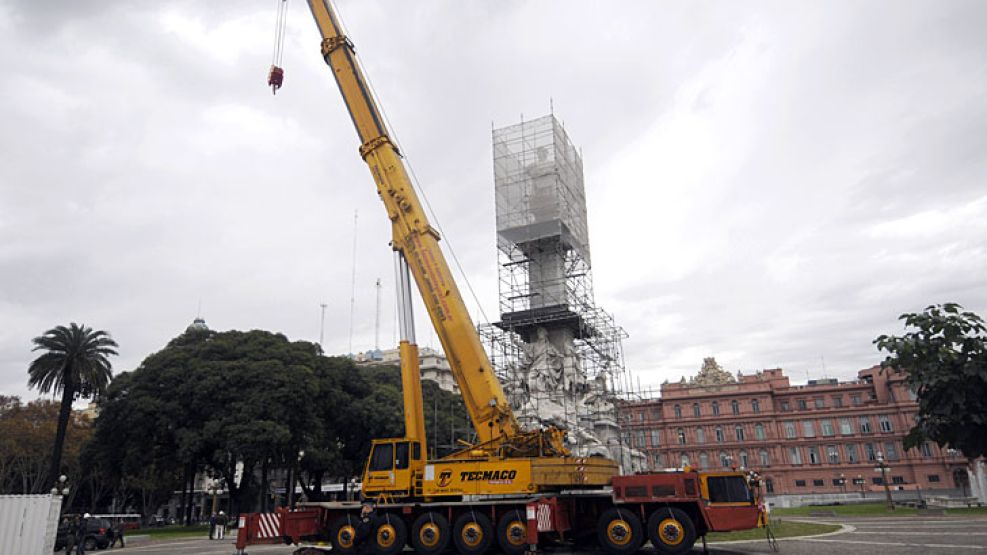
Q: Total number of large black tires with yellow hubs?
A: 7